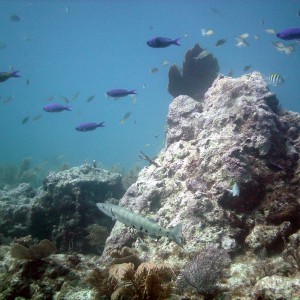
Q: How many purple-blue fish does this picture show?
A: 6